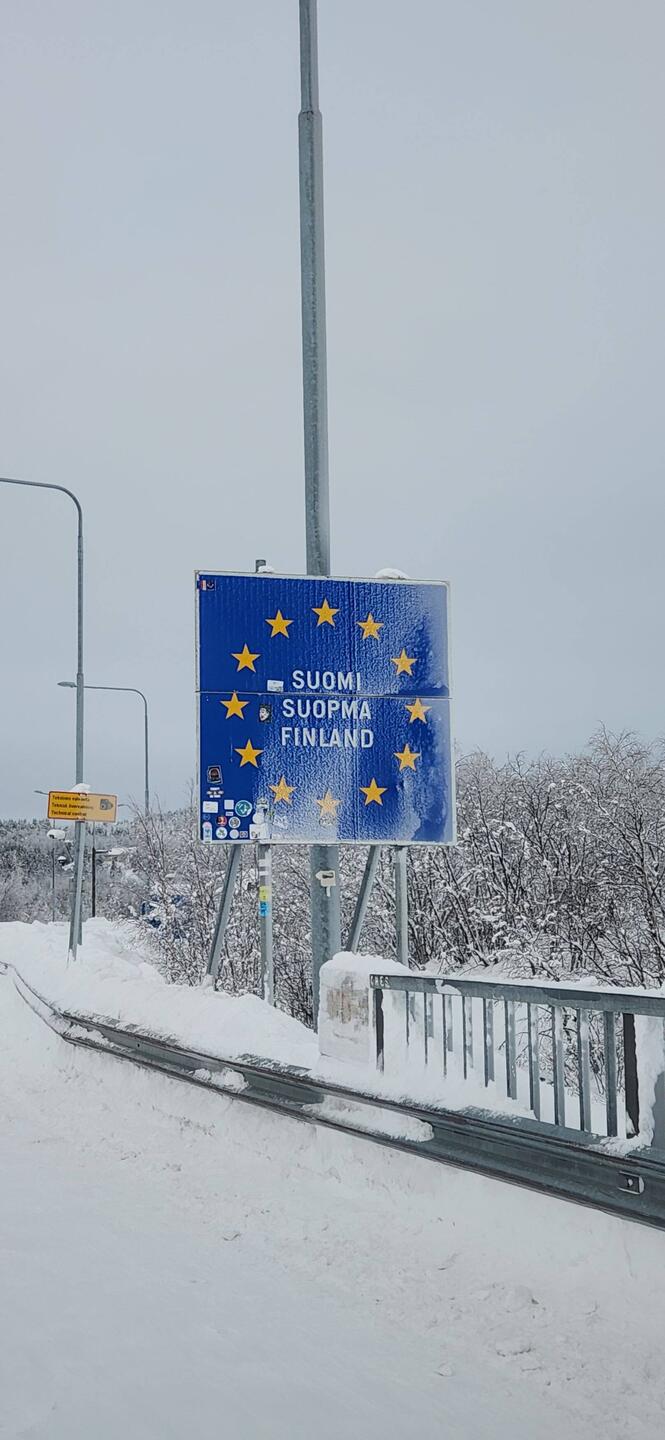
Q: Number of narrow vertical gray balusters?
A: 10